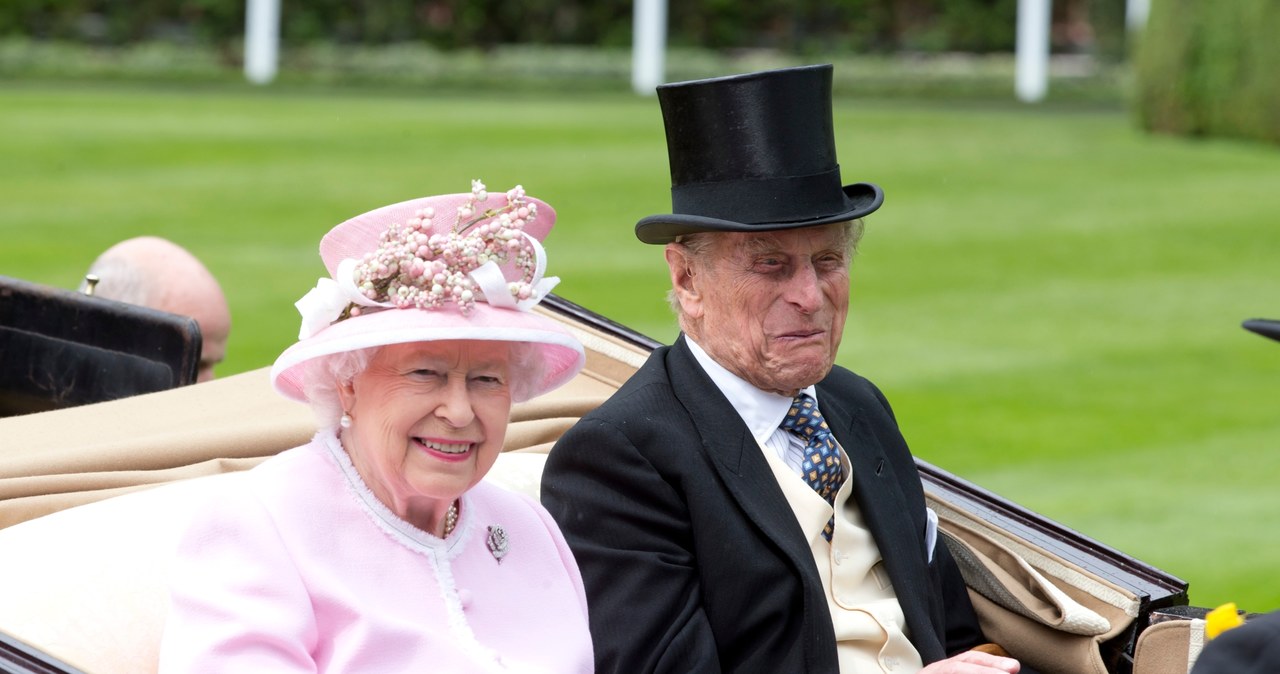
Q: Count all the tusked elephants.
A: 0